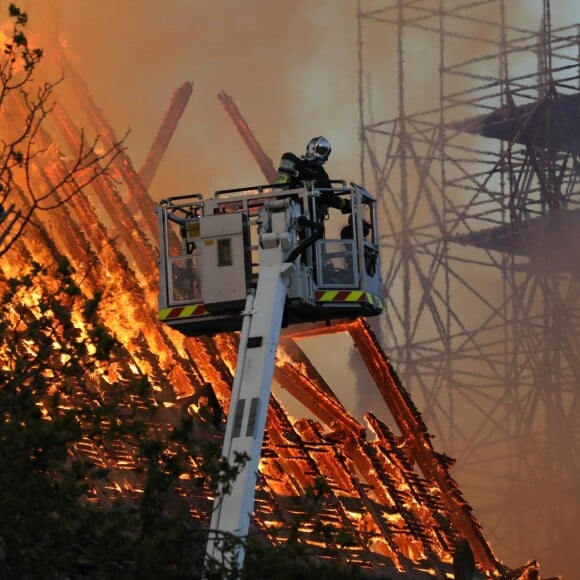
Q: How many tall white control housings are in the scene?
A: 1